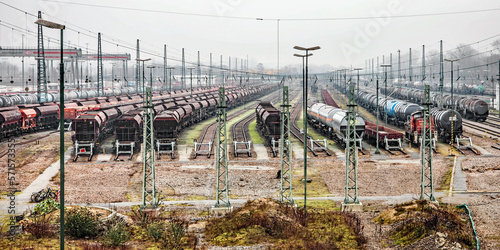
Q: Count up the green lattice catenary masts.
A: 5